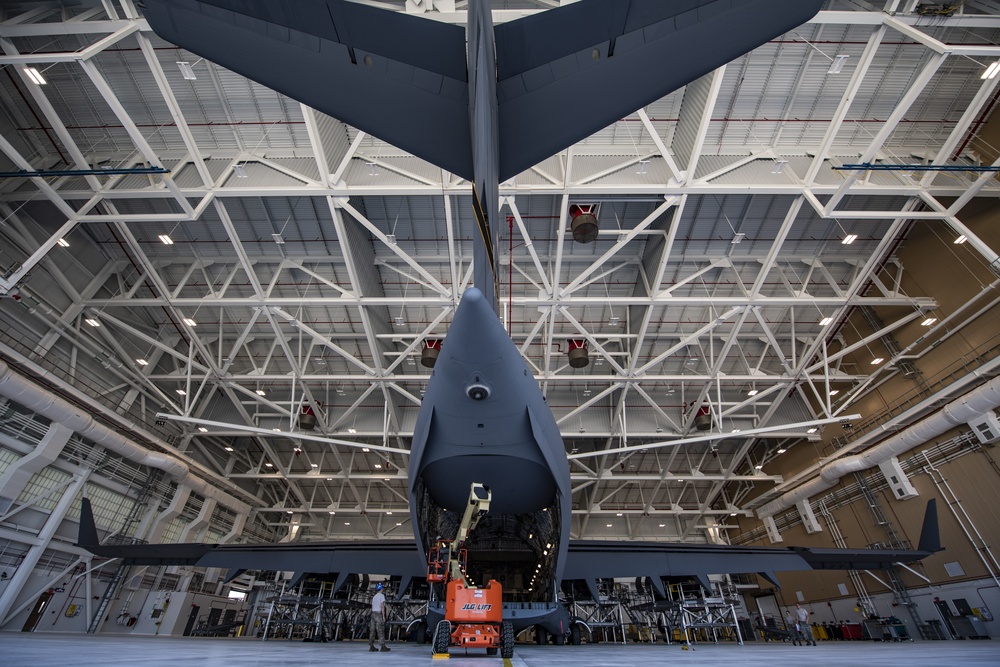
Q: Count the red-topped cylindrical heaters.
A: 5